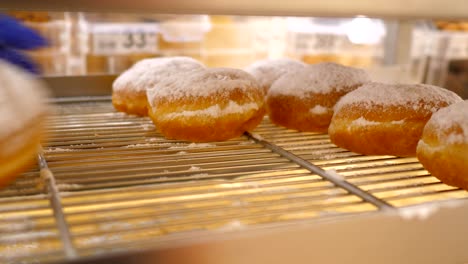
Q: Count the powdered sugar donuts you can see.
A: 7